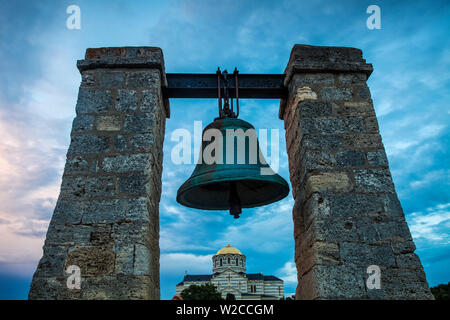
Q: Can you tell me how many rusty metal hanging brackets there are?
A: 2